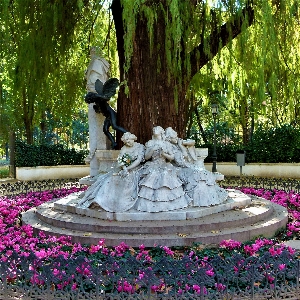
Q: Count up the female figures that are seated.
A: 3